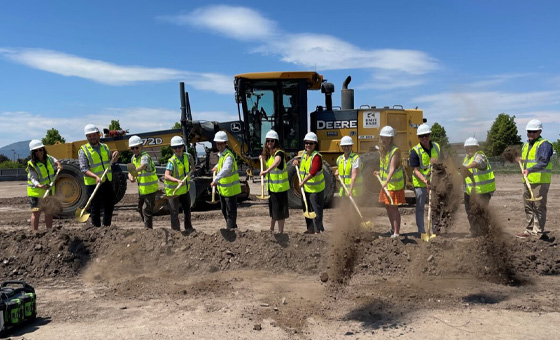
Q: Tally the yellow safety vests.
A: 12